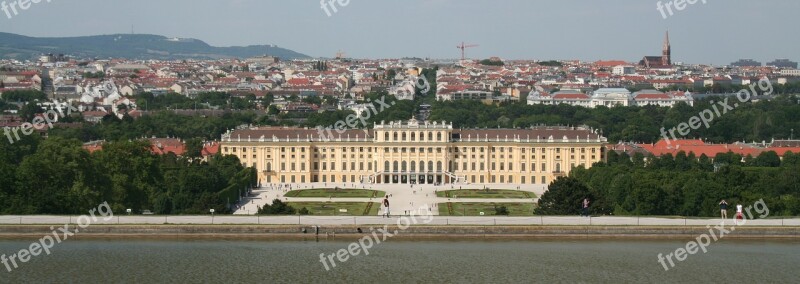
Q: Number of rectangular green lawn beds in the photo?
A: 4